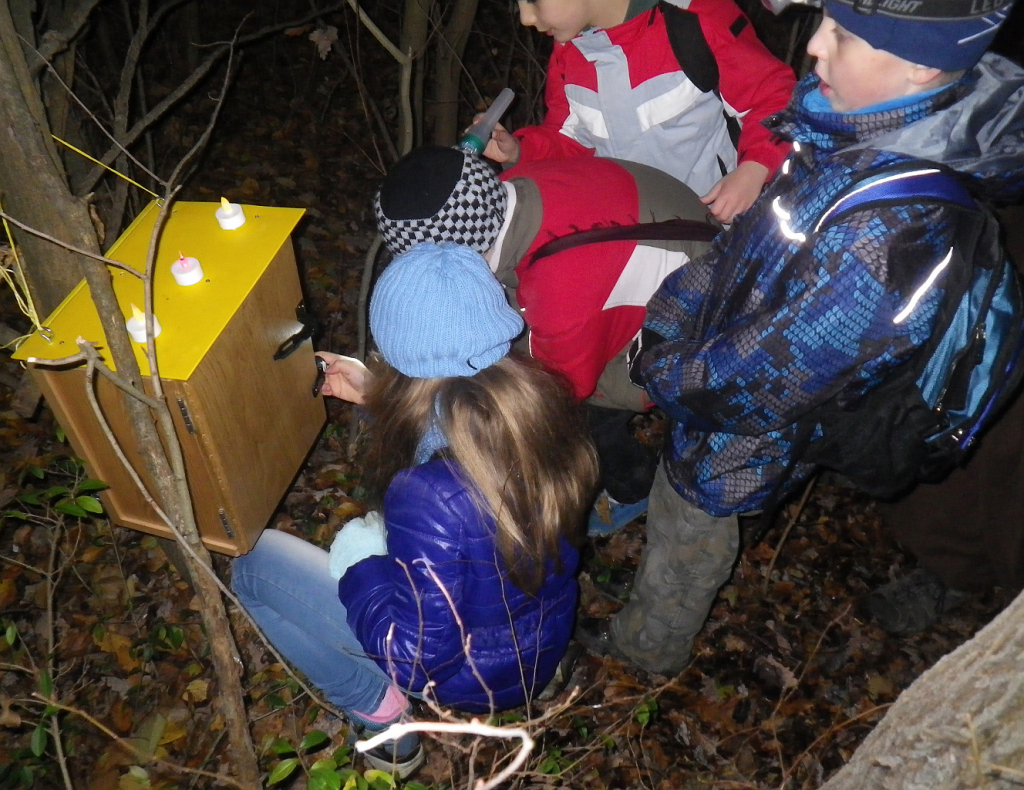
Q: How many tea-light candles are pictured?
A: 3